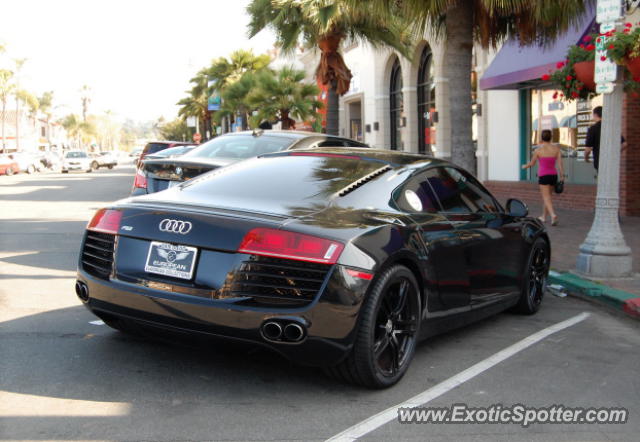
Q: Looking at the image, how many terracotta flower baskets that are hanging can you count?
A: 2